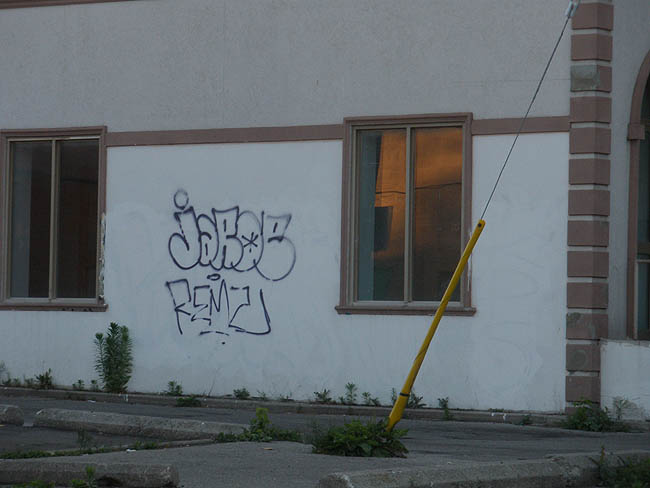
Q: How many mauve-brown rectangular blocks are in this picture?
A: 14